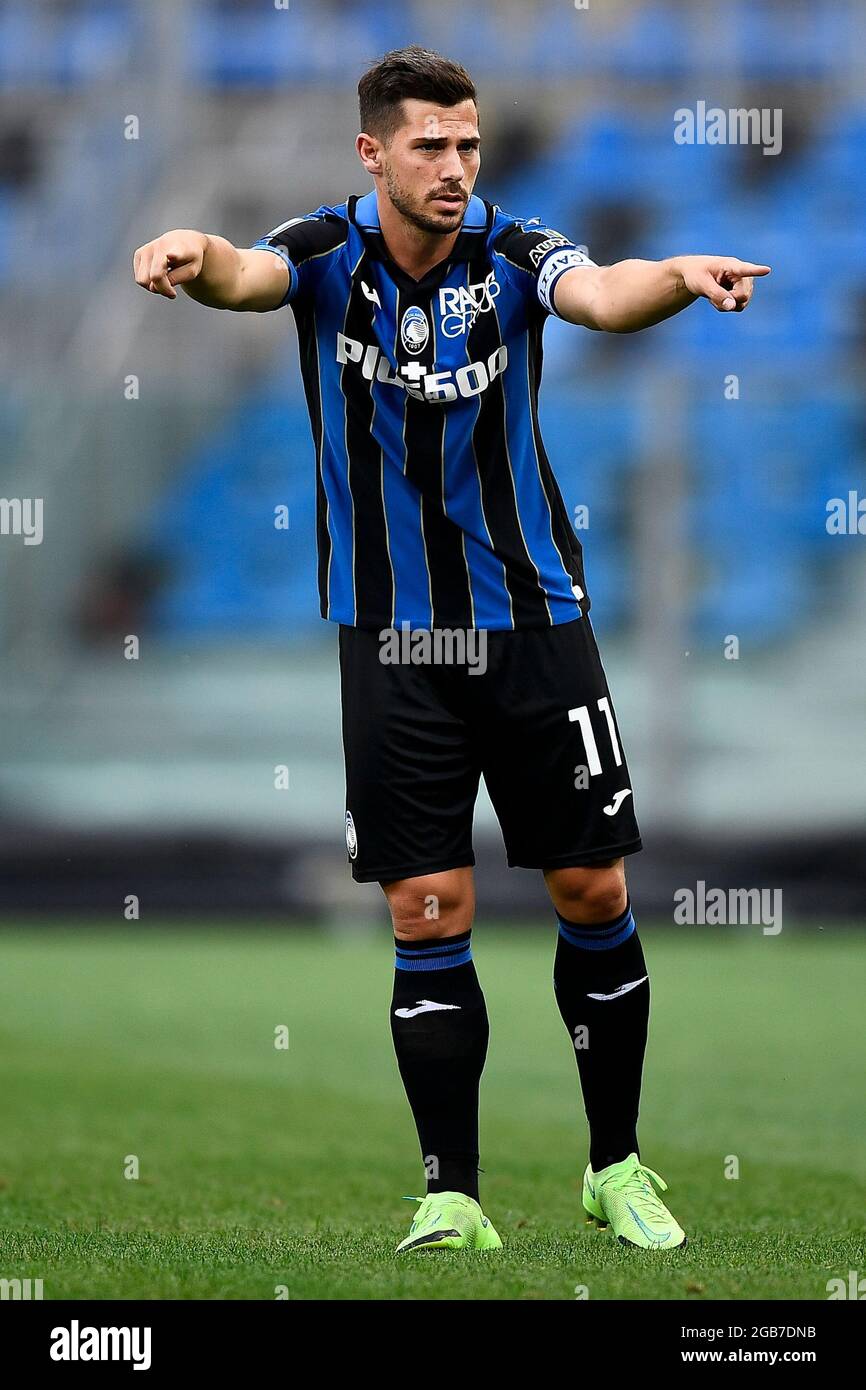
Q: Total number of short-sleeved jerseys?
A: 1